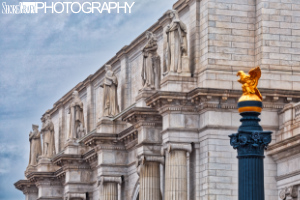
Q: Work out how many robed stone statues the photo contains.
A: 6